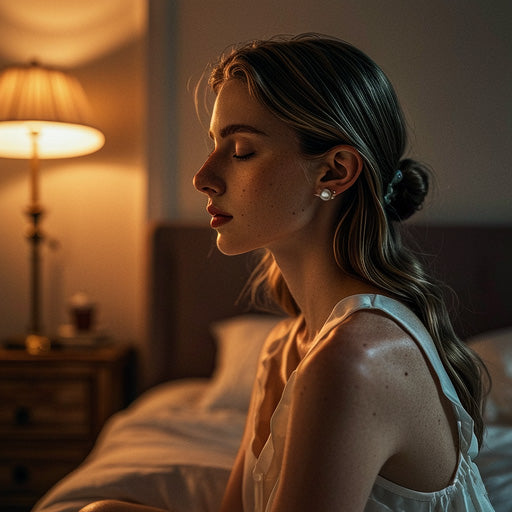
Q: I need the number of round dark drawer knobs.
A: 2